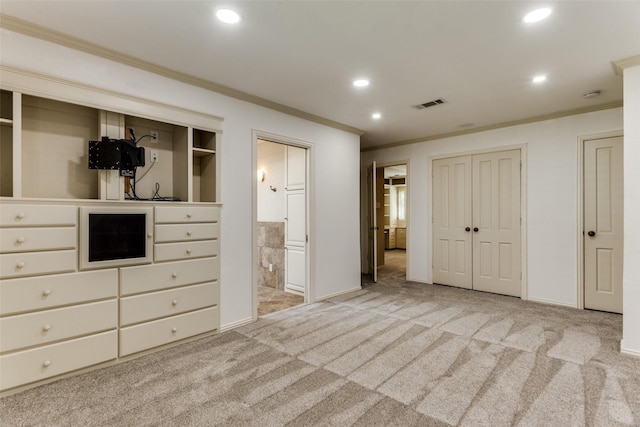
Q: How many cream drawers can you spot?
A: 12